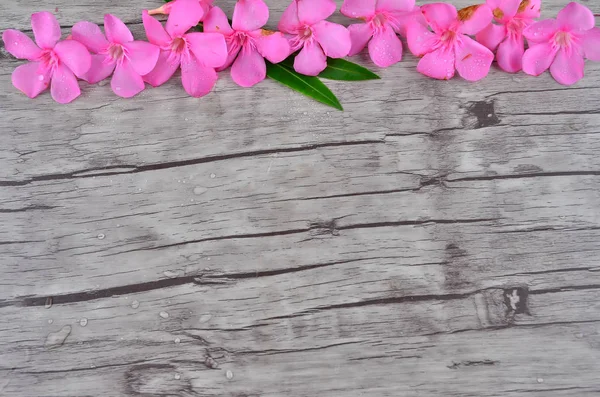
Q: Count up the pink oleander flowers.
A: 9